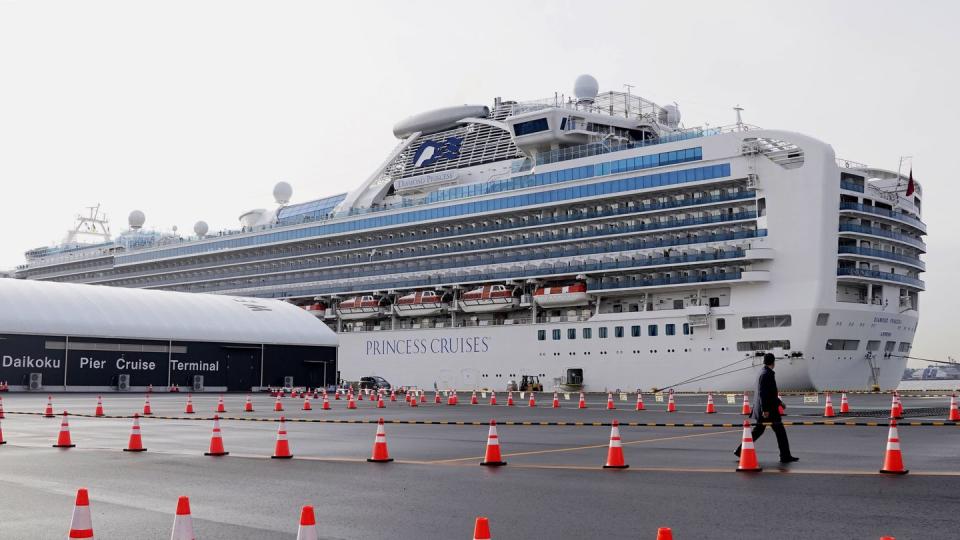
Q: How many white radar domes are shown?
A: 5